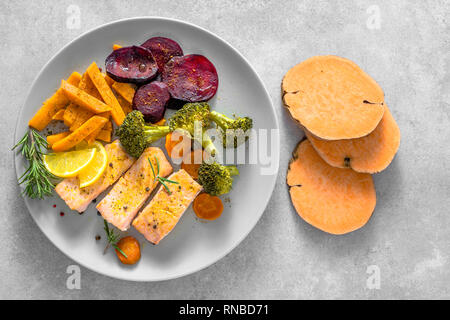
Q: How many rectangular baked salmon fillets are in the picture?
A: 3